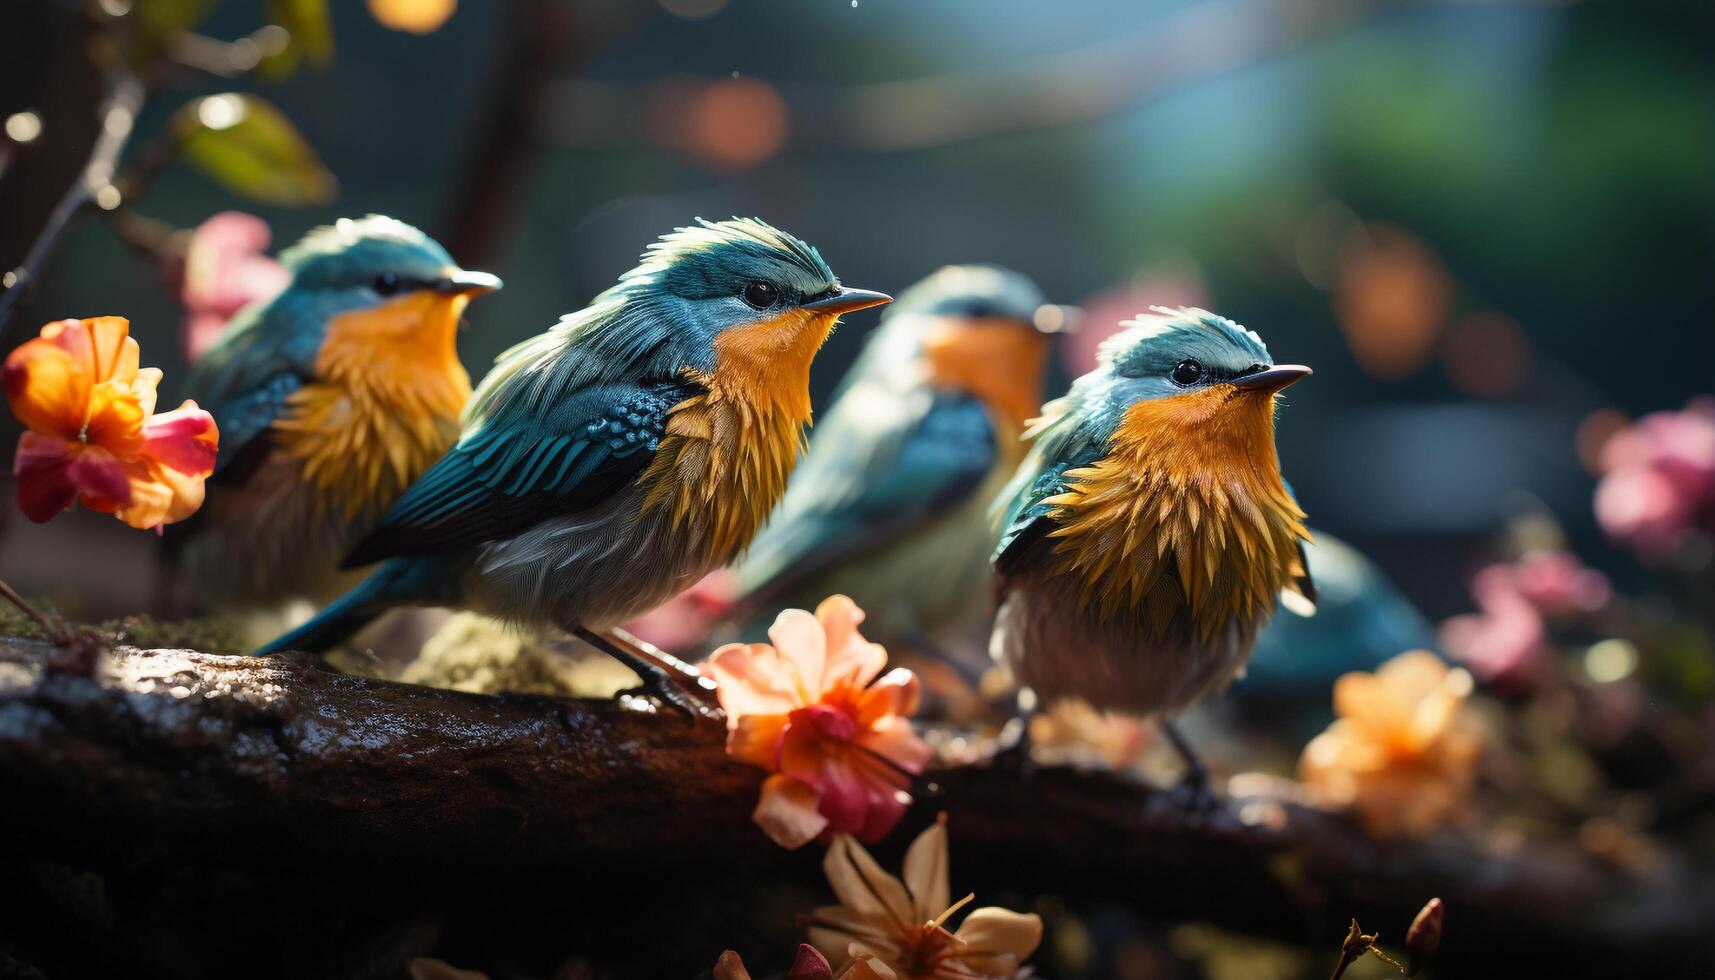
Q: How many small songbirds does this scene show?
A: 4